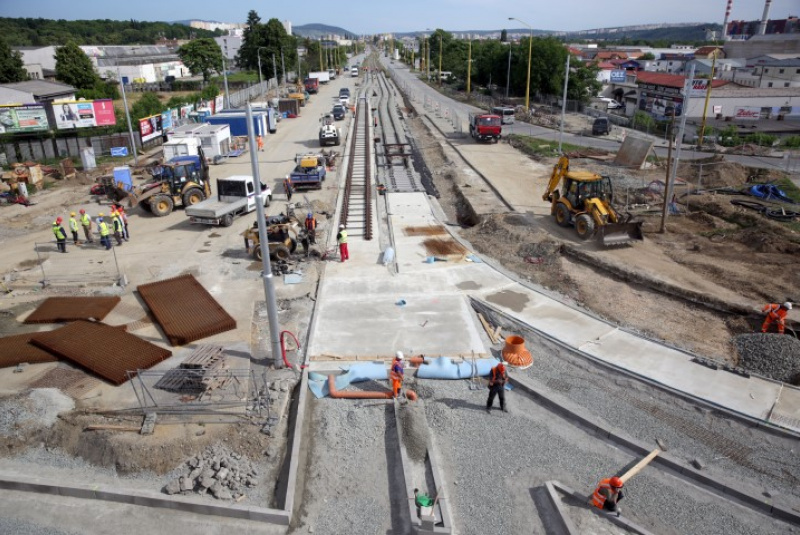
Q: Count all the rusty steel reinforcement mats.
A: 4